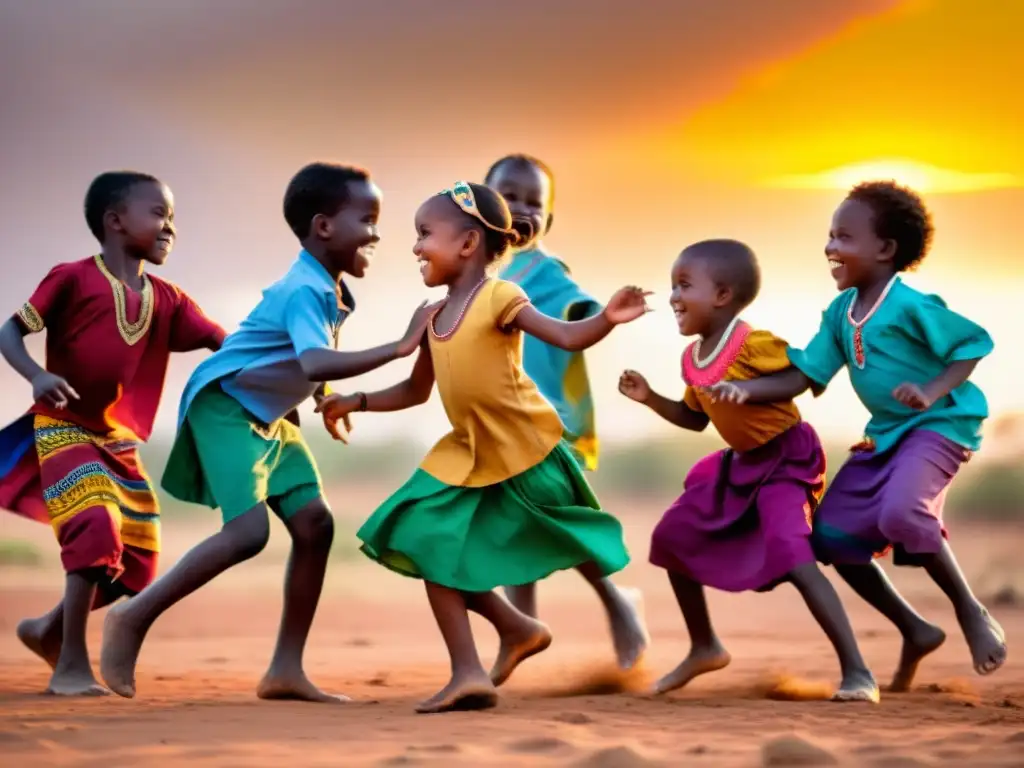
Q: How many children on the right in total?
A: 2